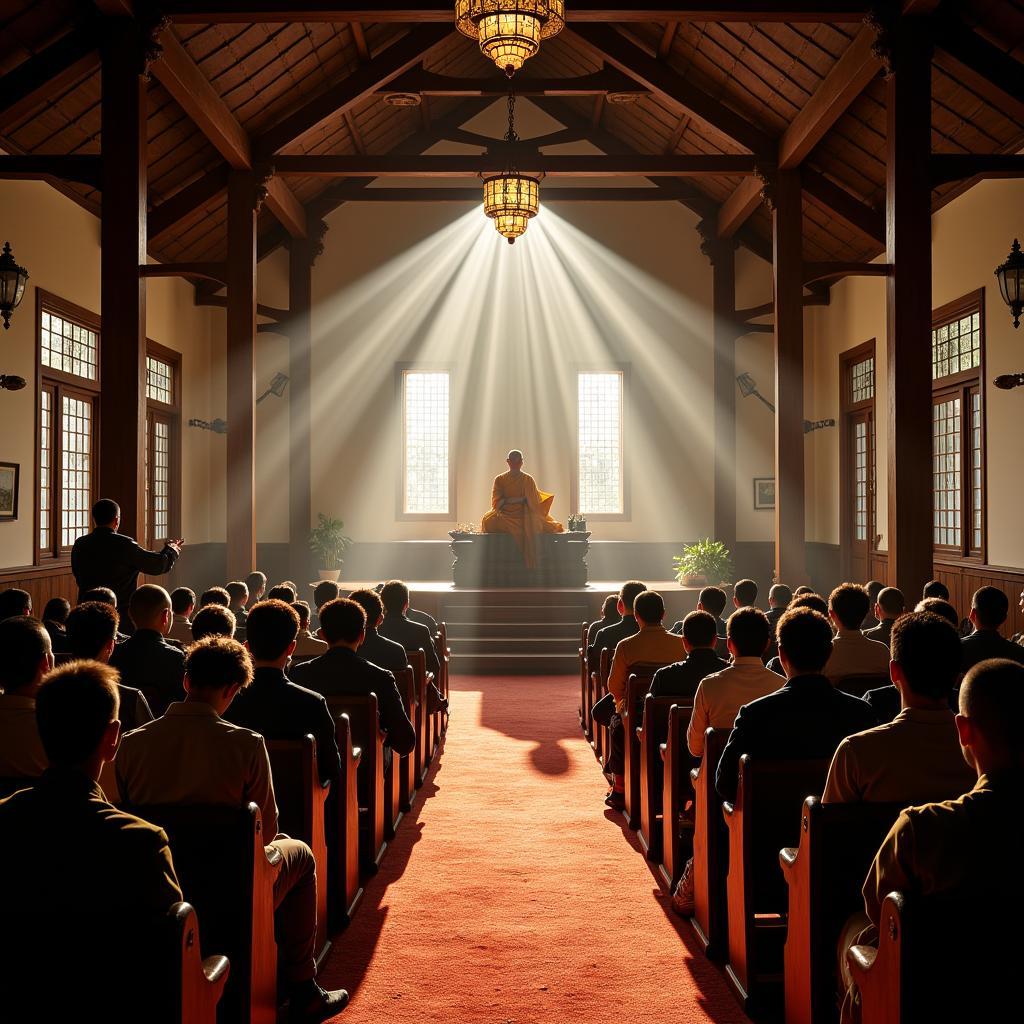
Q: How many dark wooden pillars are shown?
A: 6